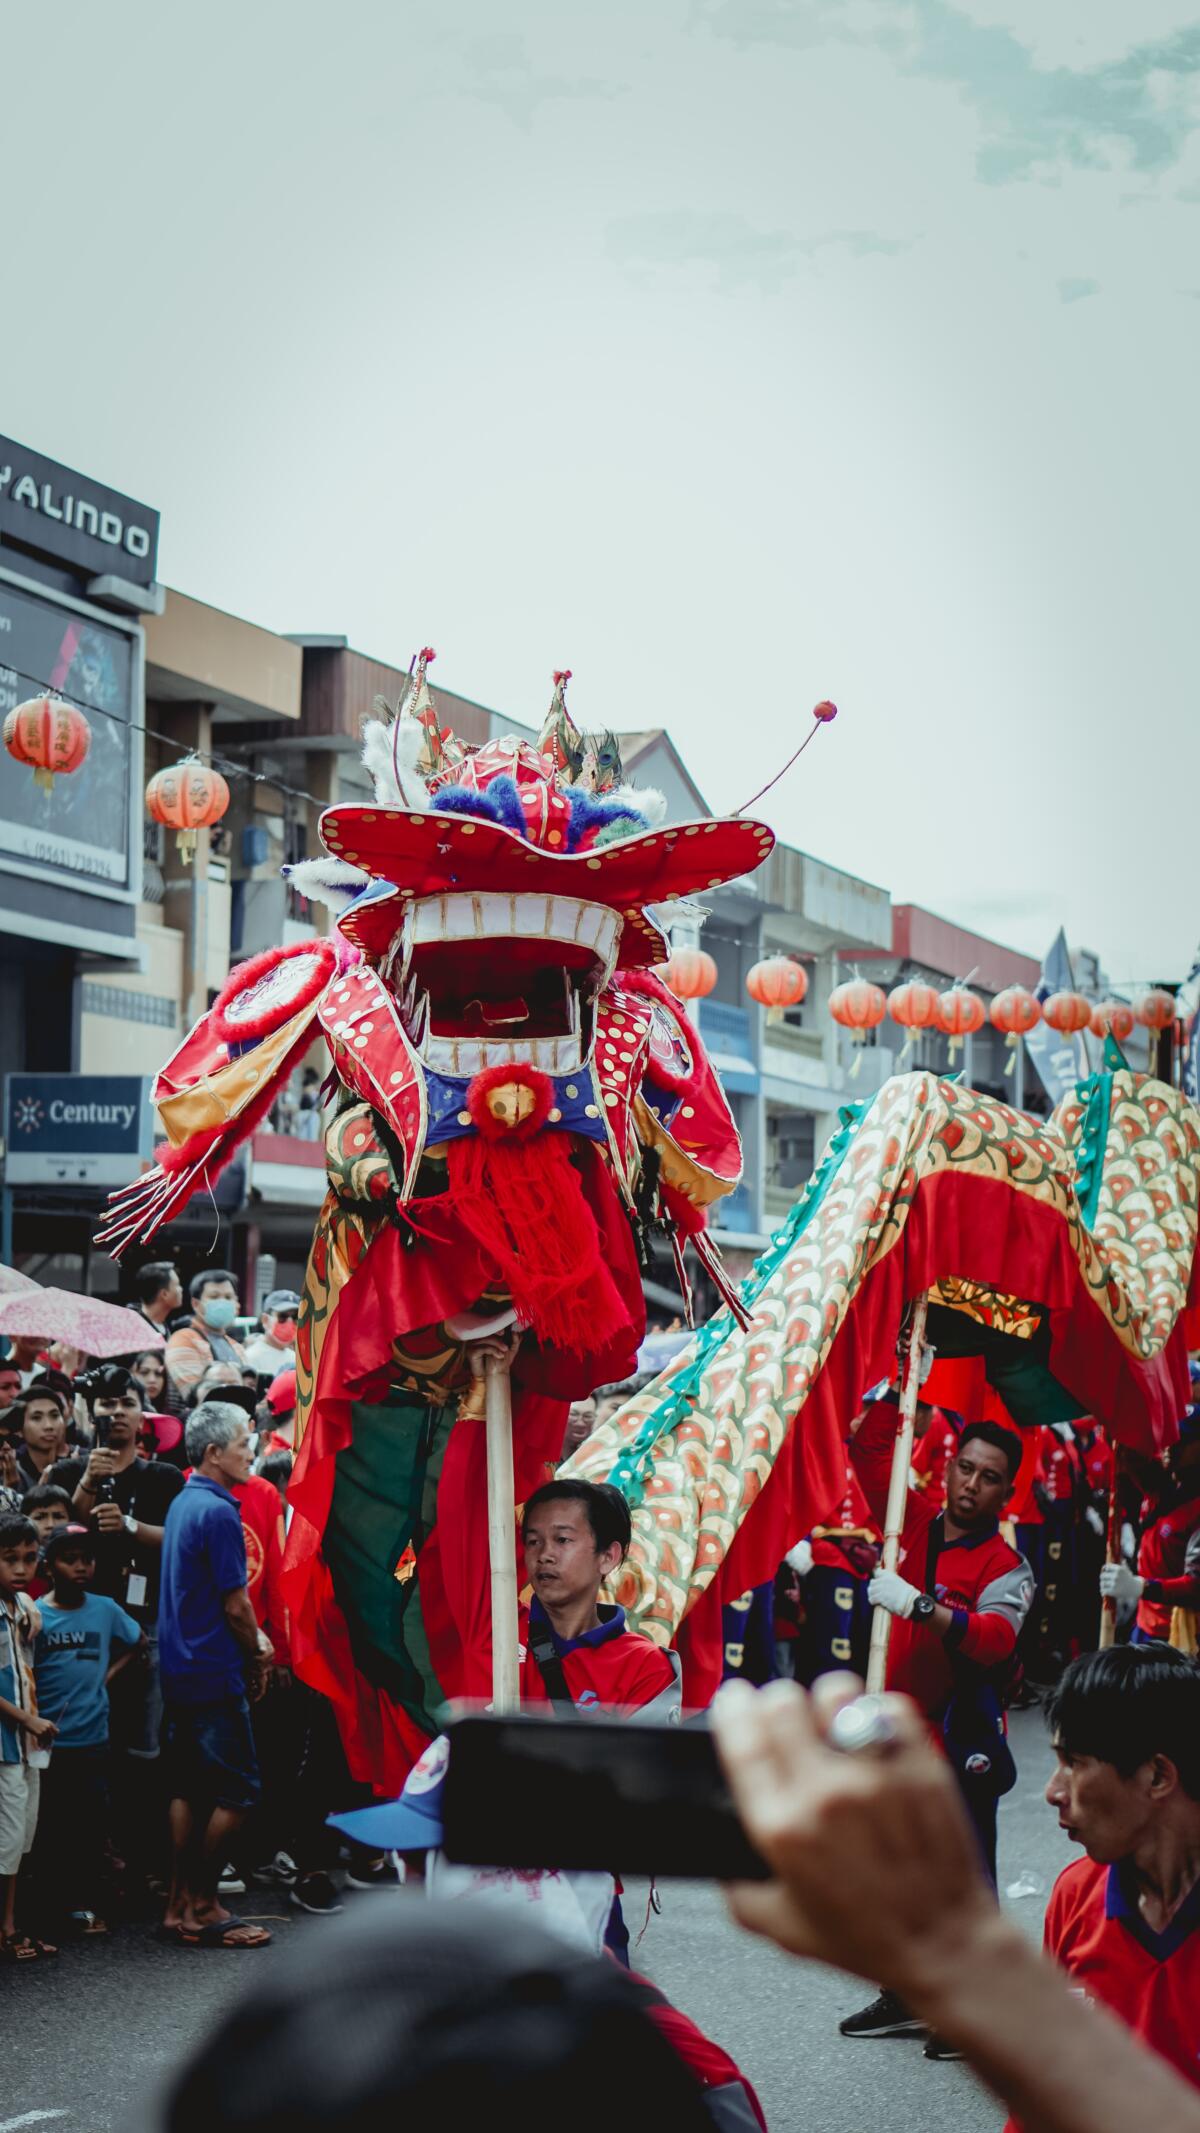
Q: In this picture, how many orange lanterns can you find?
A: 11